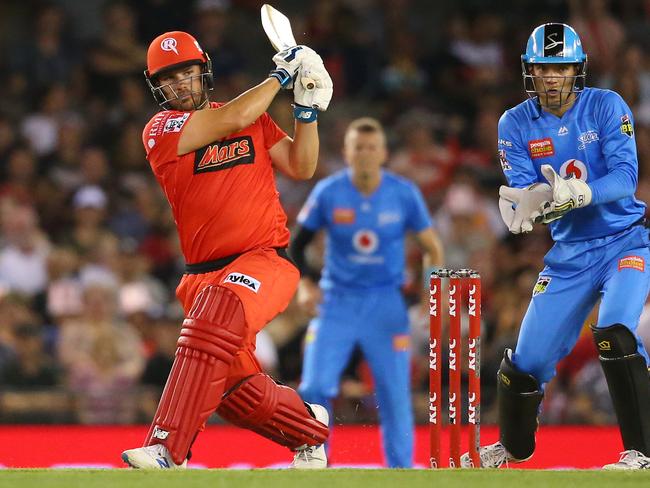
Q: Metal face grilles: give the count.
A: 2